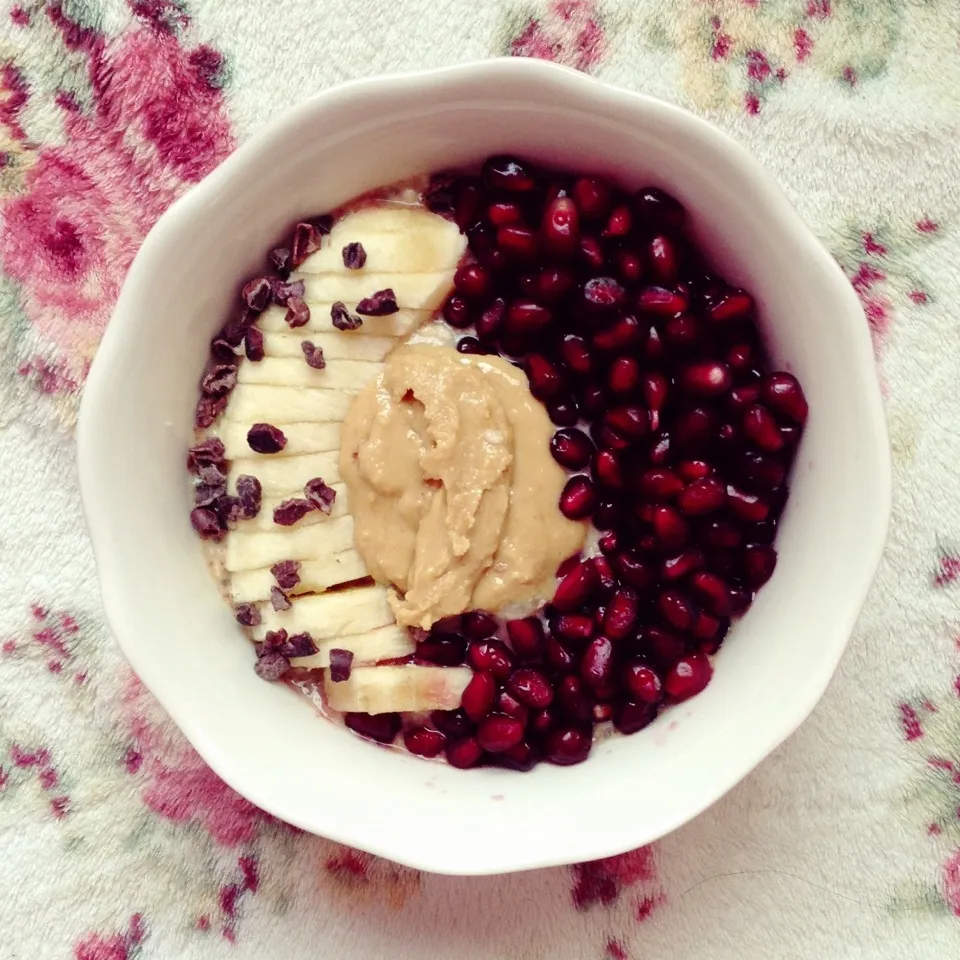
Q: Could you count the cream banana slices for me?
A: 14